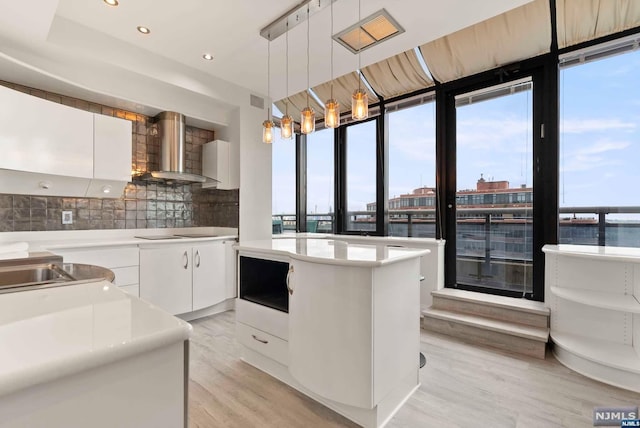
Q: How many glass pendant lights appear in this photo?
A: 5